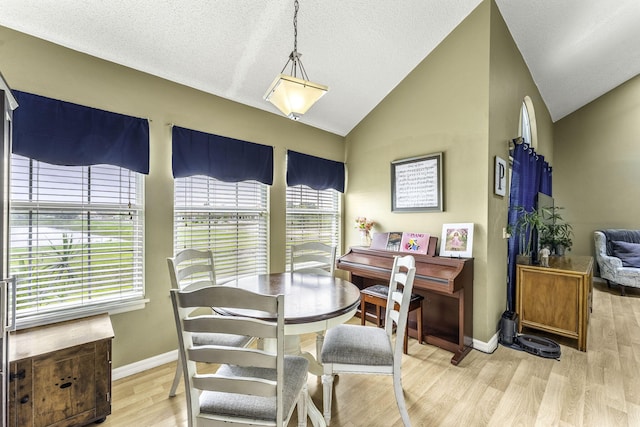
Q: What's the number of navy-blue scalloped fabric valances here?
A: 3